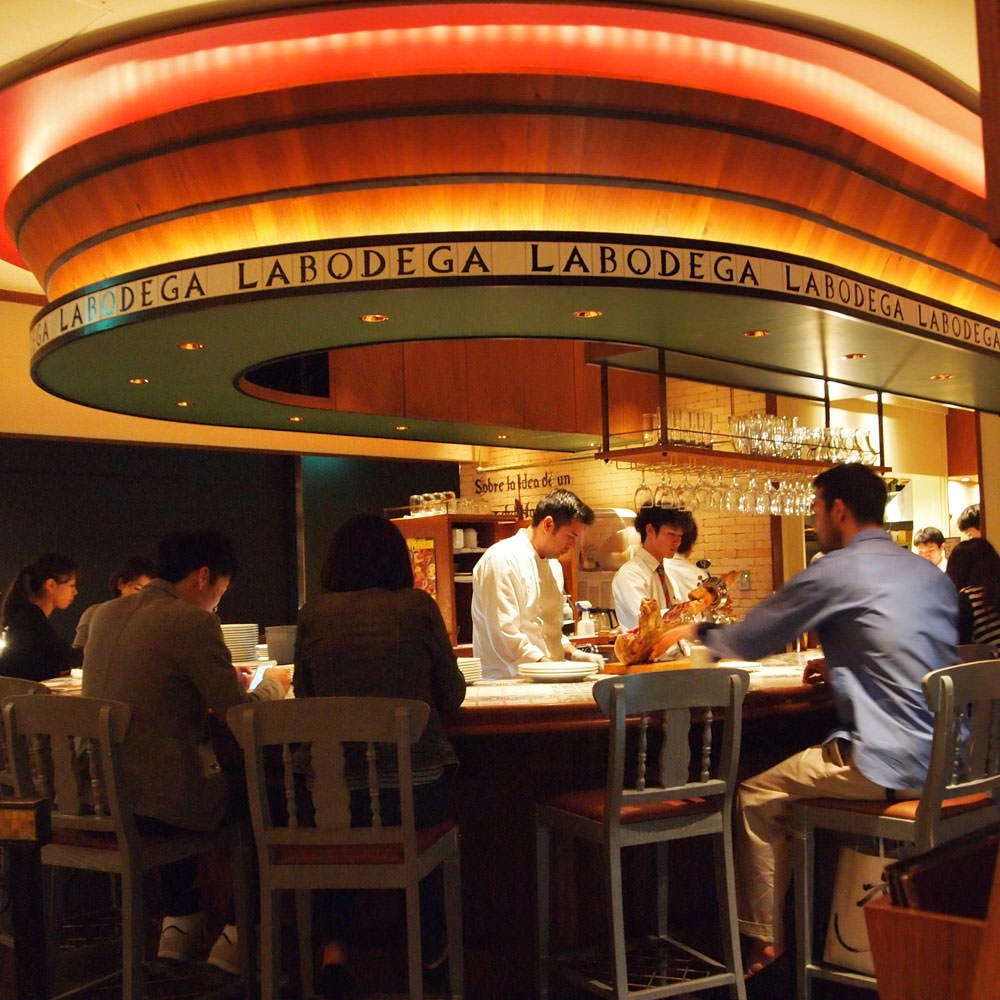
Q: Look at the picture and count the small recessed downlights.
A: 12